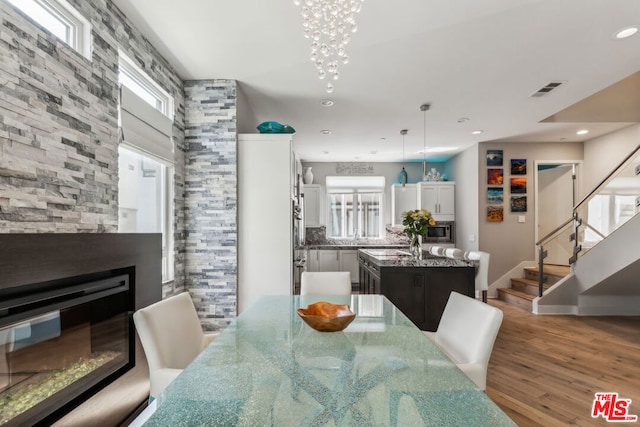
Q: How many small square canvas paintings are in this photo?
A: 7